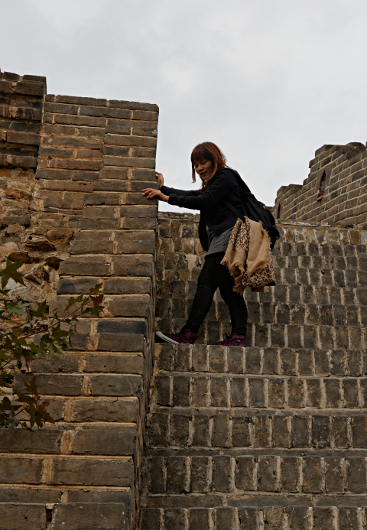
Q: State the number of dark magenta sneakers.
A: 2